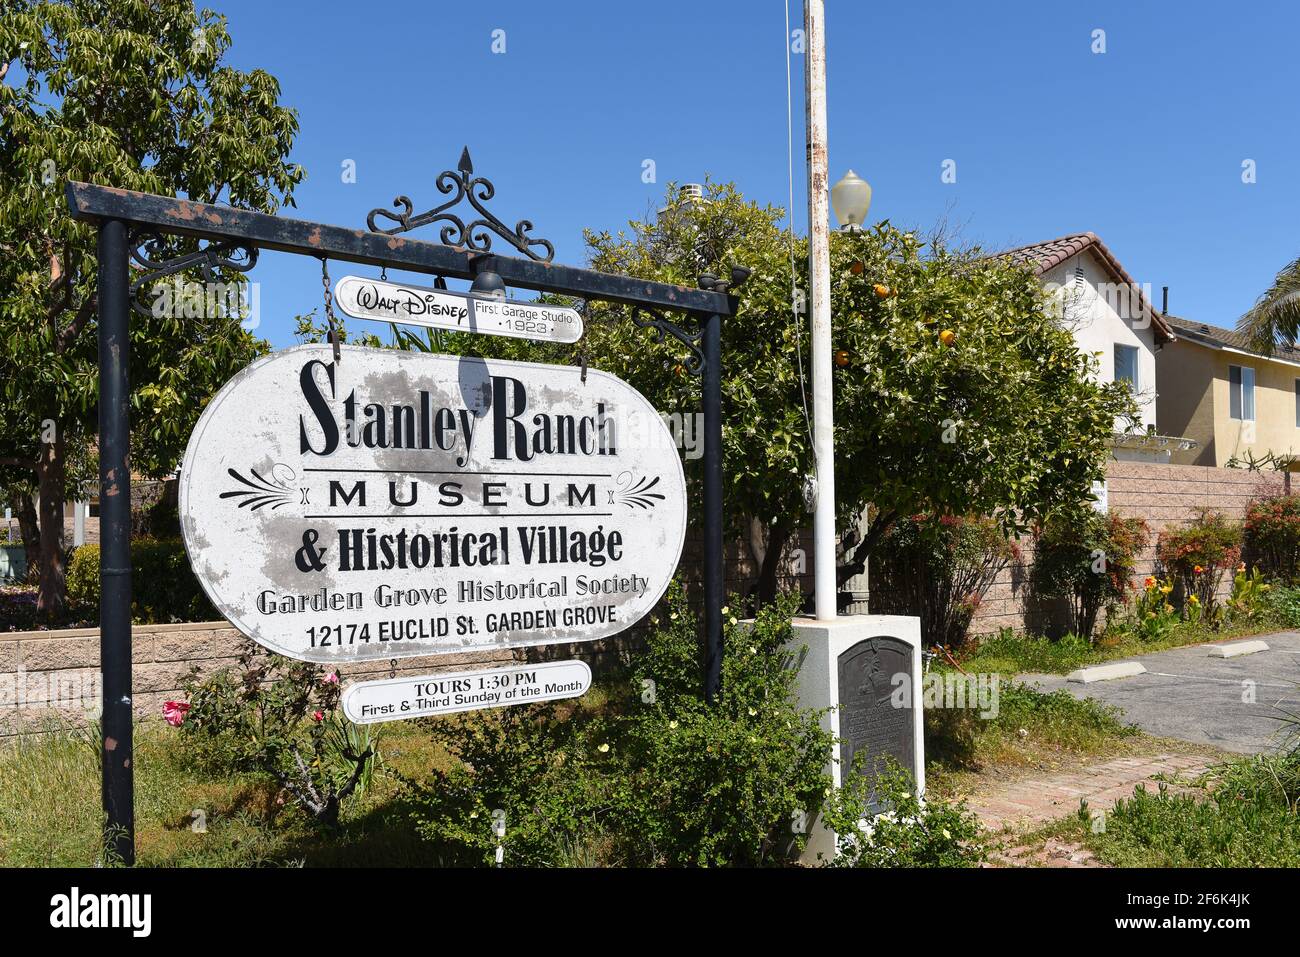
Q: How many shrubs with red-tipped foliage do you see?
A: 4